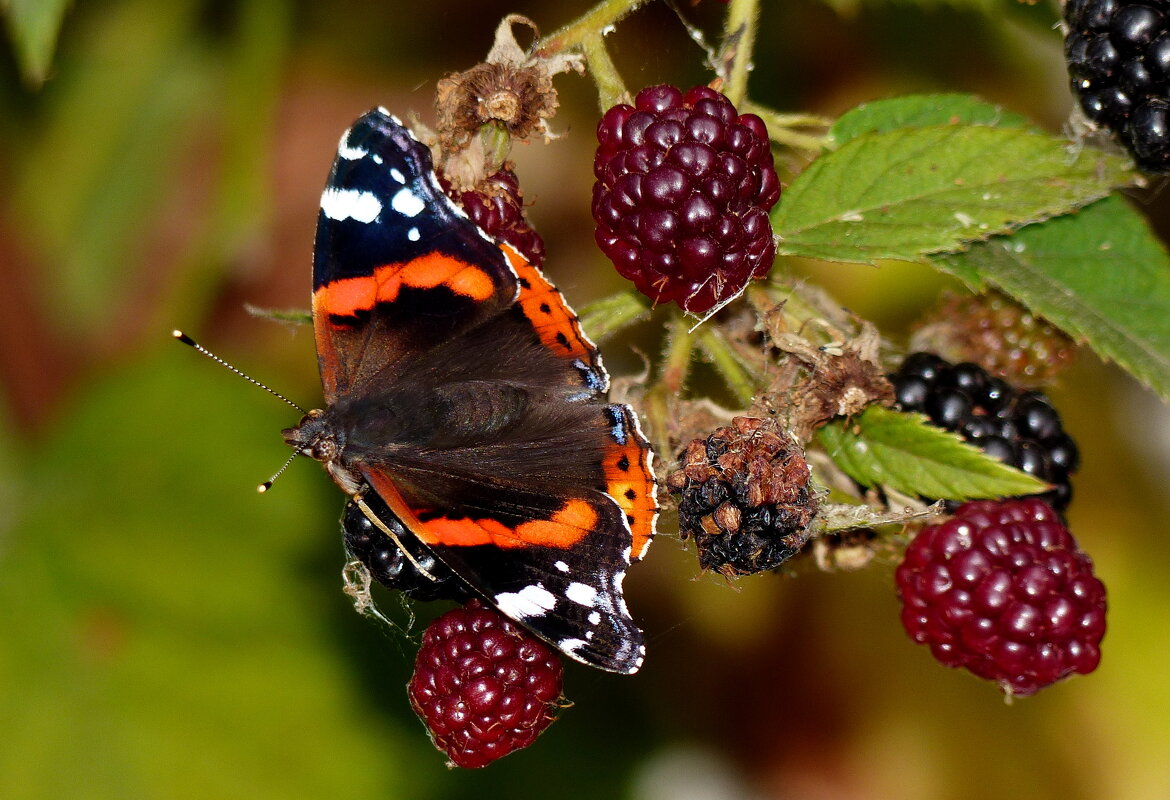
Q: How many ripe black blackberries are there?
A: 3